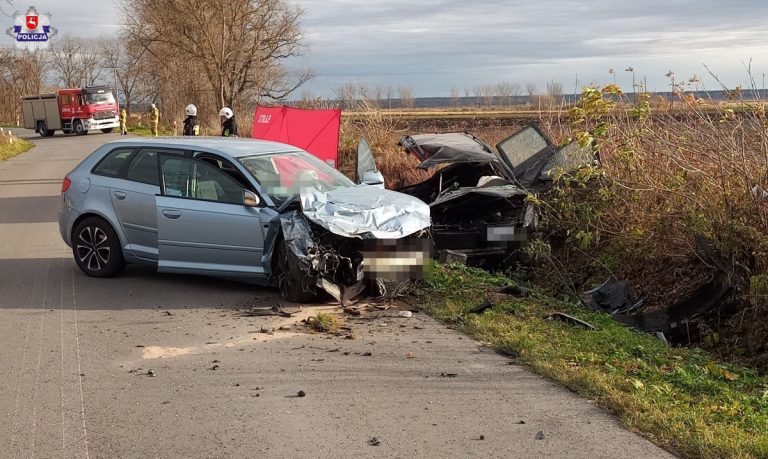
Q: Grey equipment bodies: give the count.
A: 1